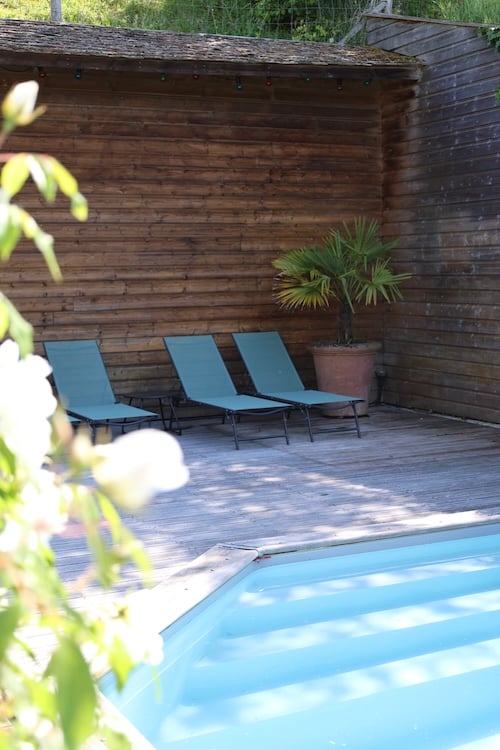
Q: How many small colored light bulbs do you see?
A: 9